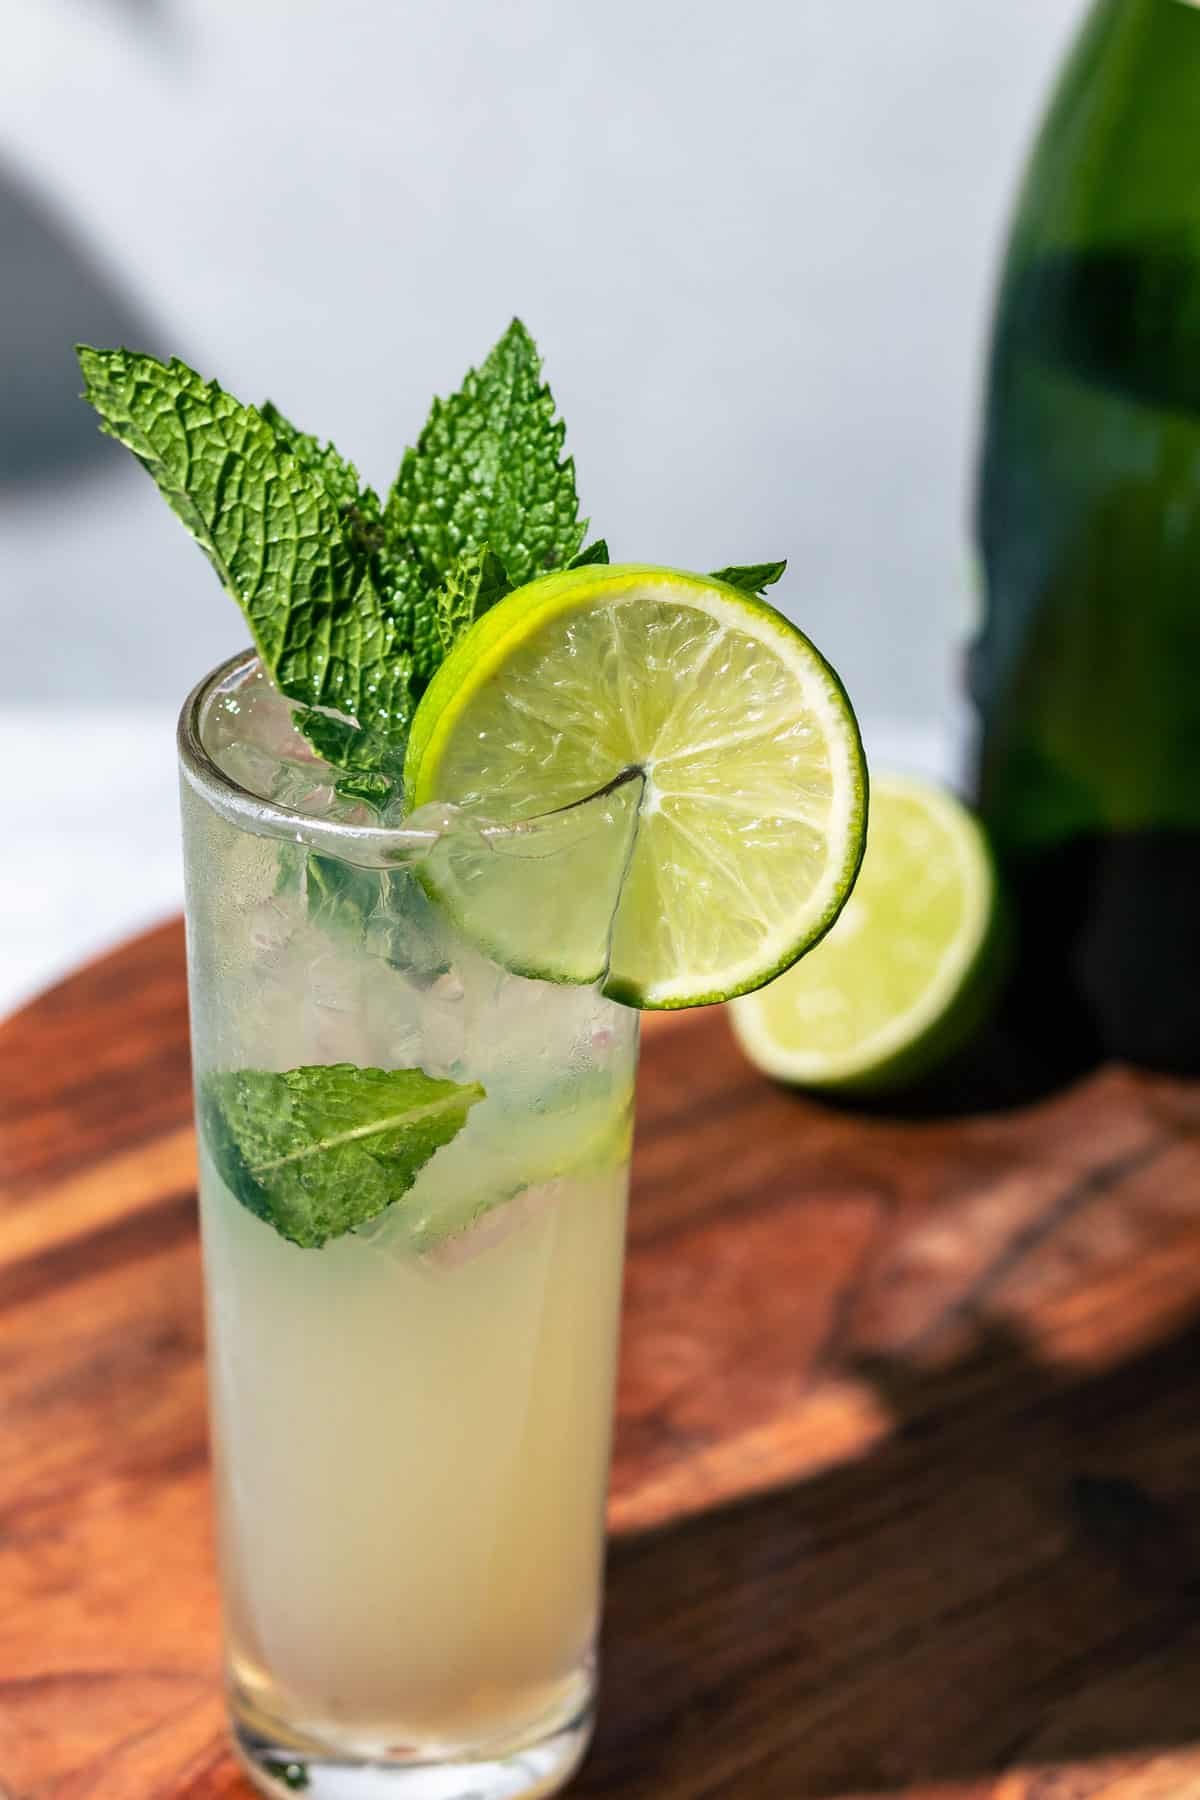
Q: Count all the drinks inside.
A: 1